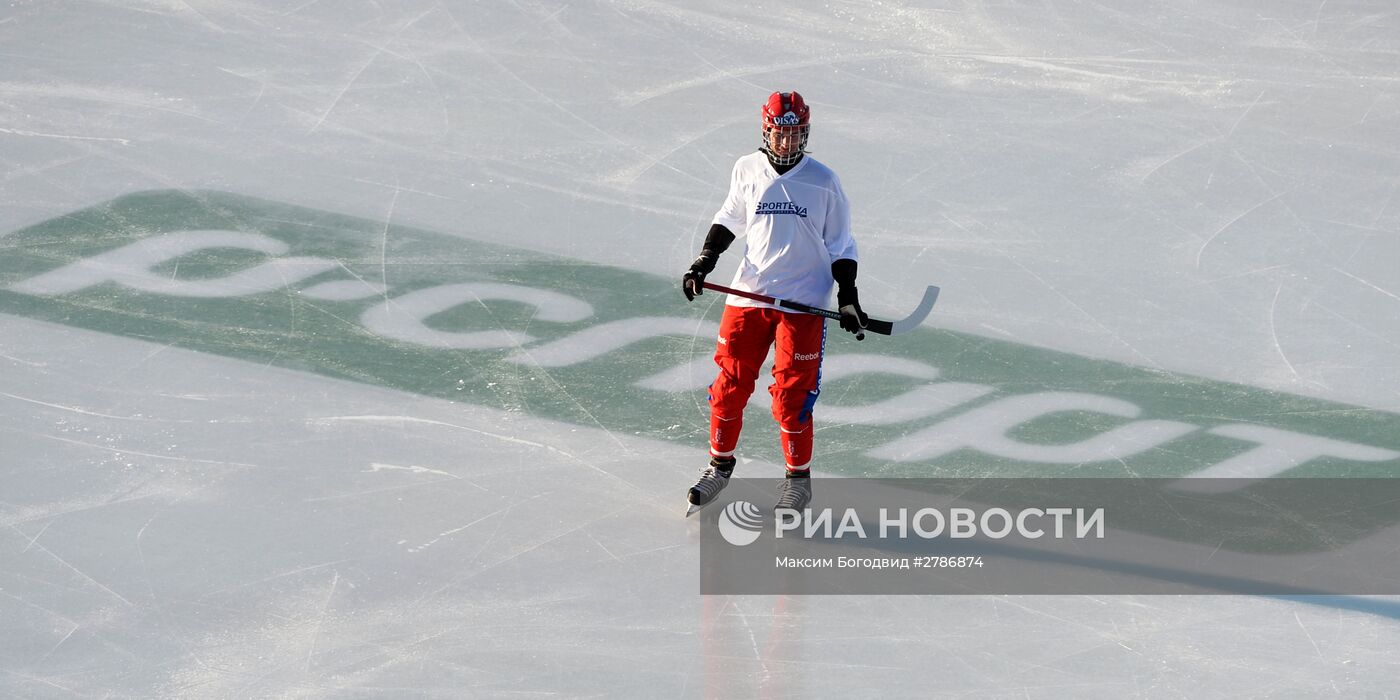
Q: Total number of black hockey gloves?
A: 2